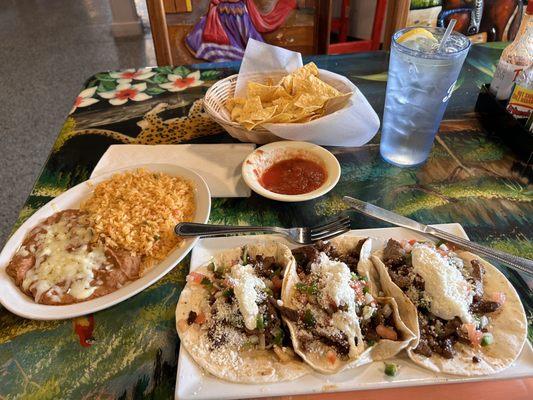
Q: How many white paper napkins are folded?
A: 1